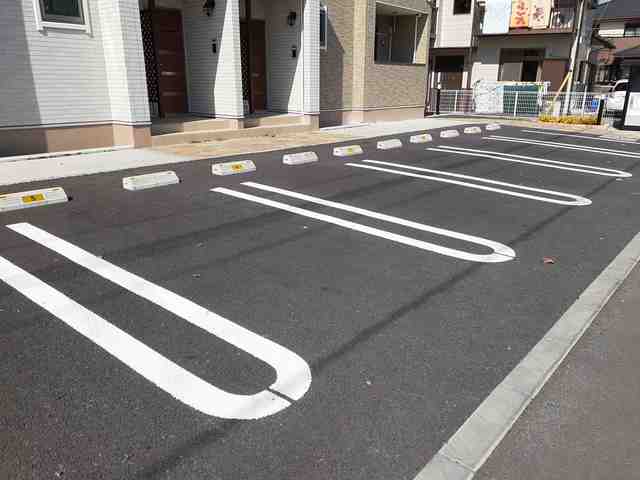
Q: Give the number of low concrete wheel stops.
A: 10